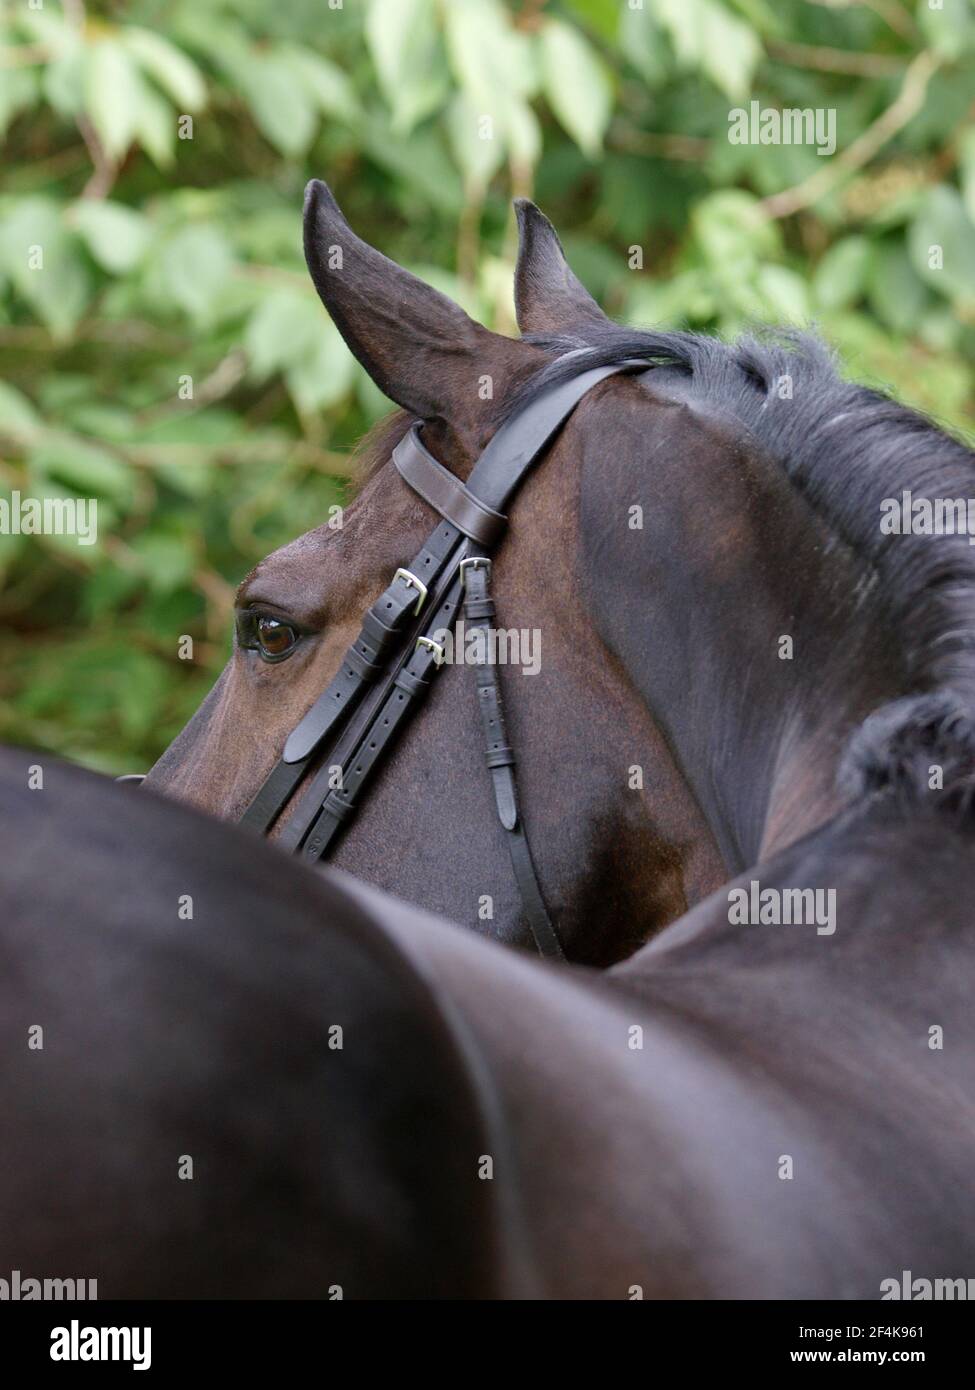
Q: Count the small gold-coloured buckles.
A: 3